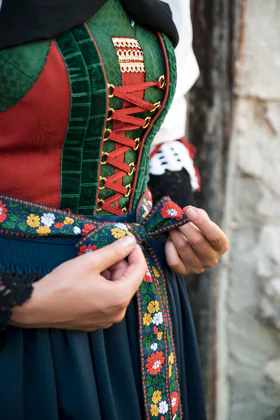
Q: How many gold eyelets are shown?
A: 13